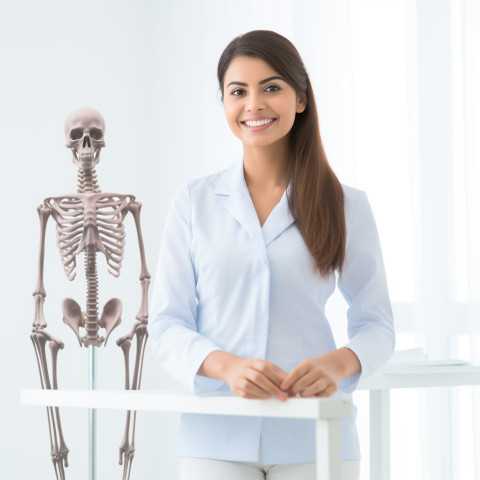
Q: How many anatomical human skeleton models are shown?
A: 1